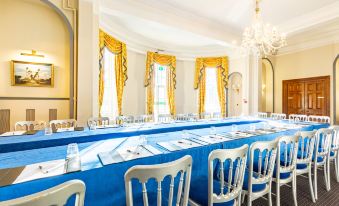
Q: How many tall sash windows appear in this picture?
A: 3